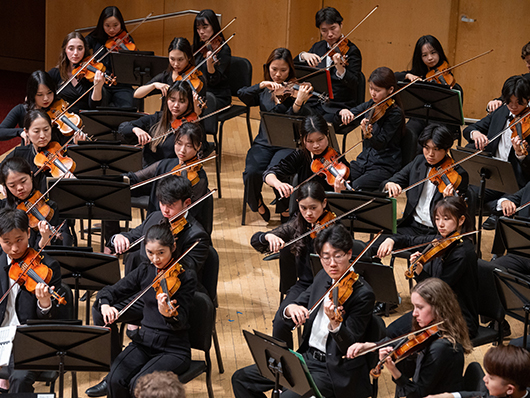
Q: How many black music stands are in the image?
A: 15